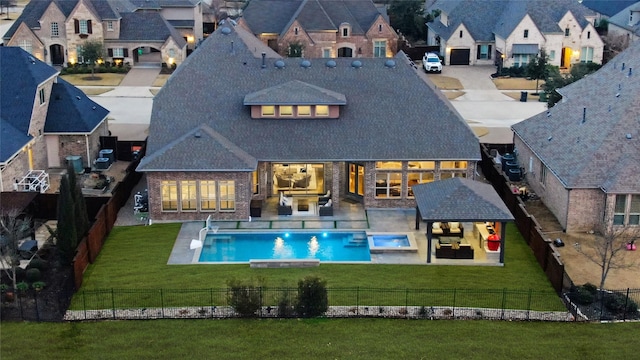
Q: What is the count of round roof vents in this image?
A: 6